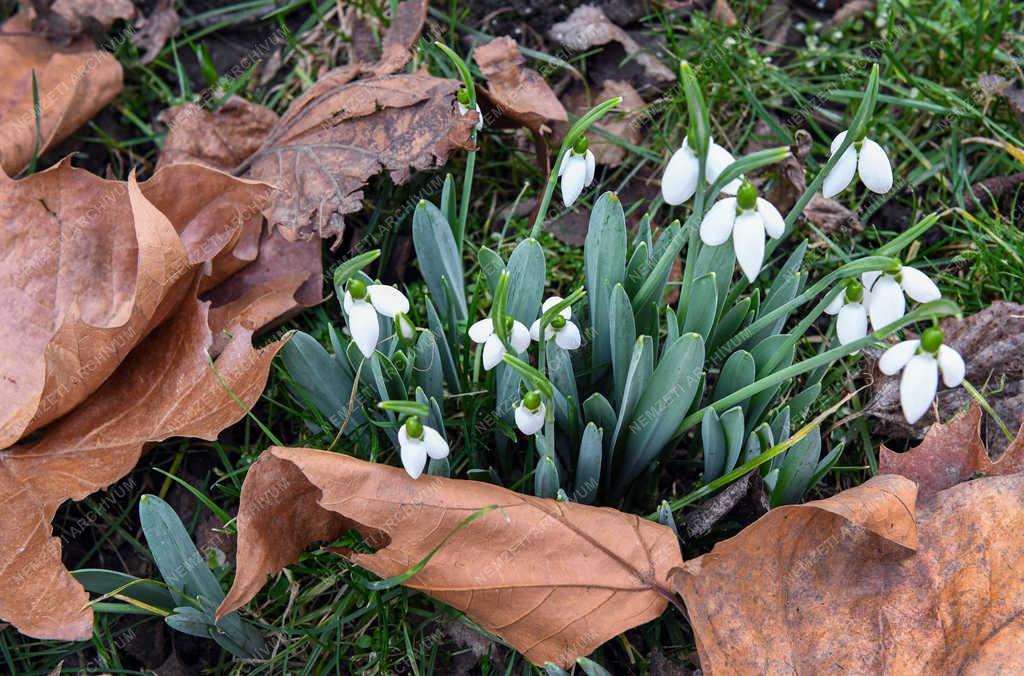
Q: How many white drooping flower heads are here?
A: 13